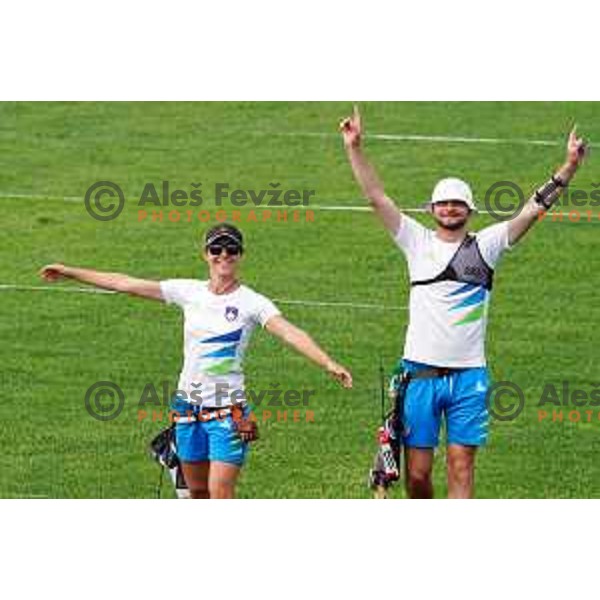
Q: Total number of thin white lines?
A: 3